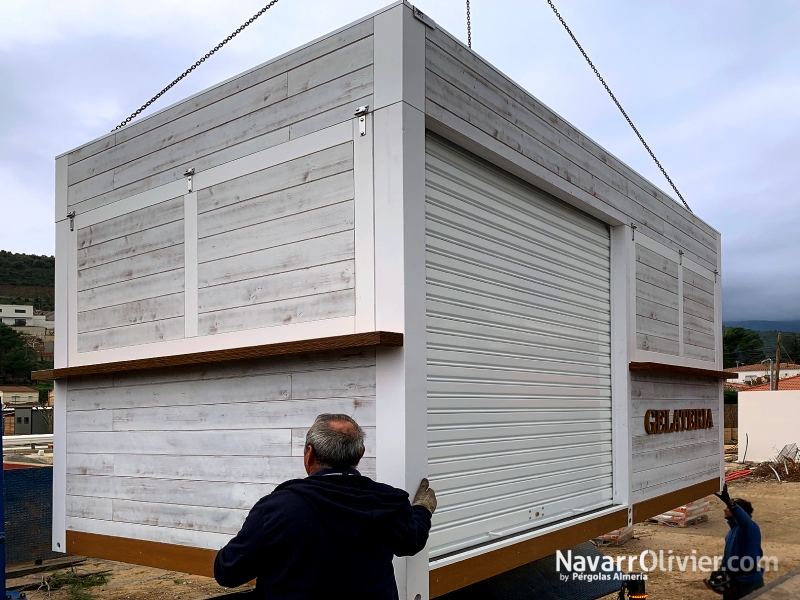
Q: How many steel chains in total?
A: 3